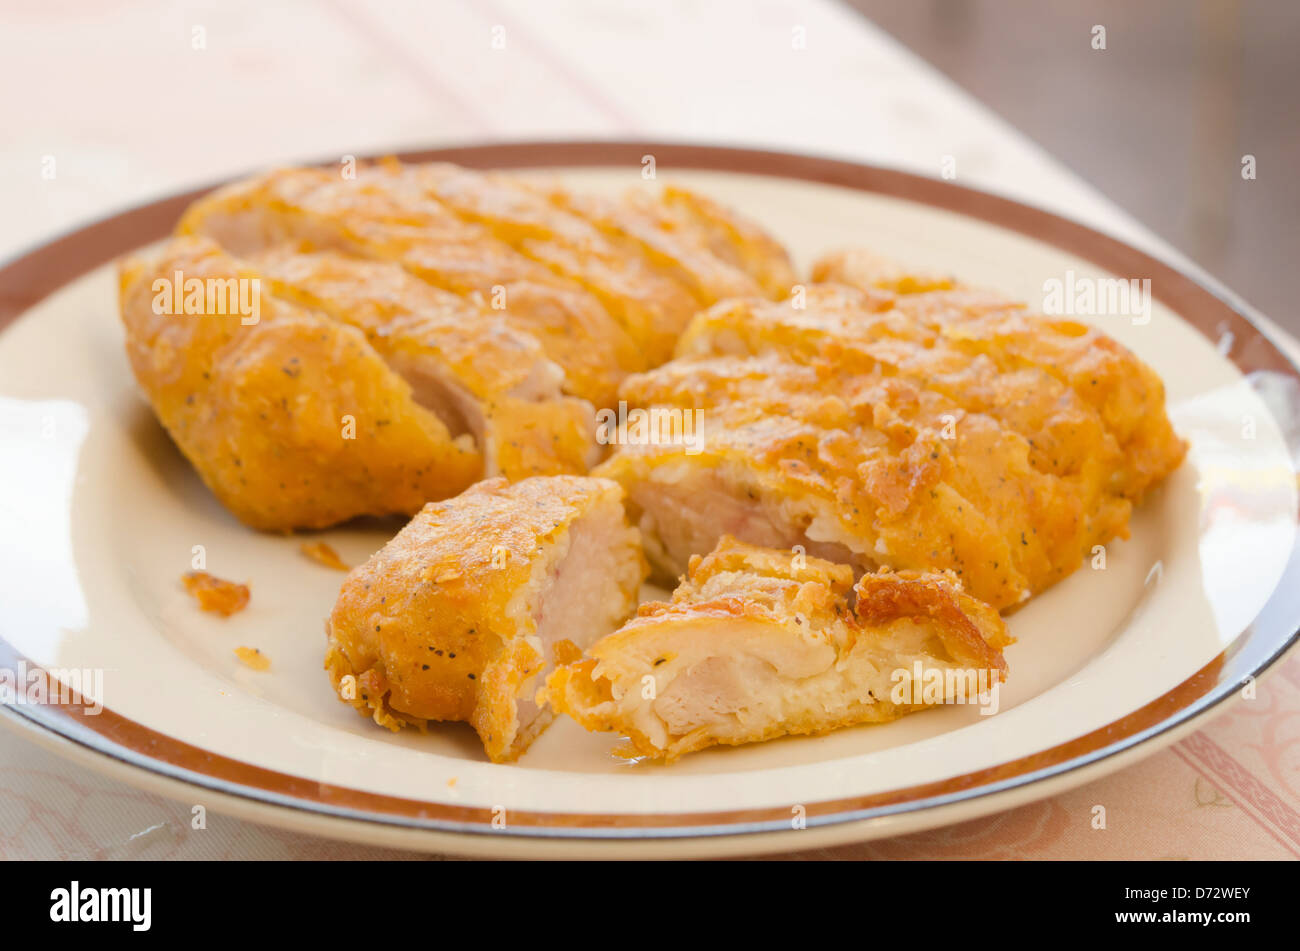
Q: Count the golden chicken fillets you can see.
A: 2